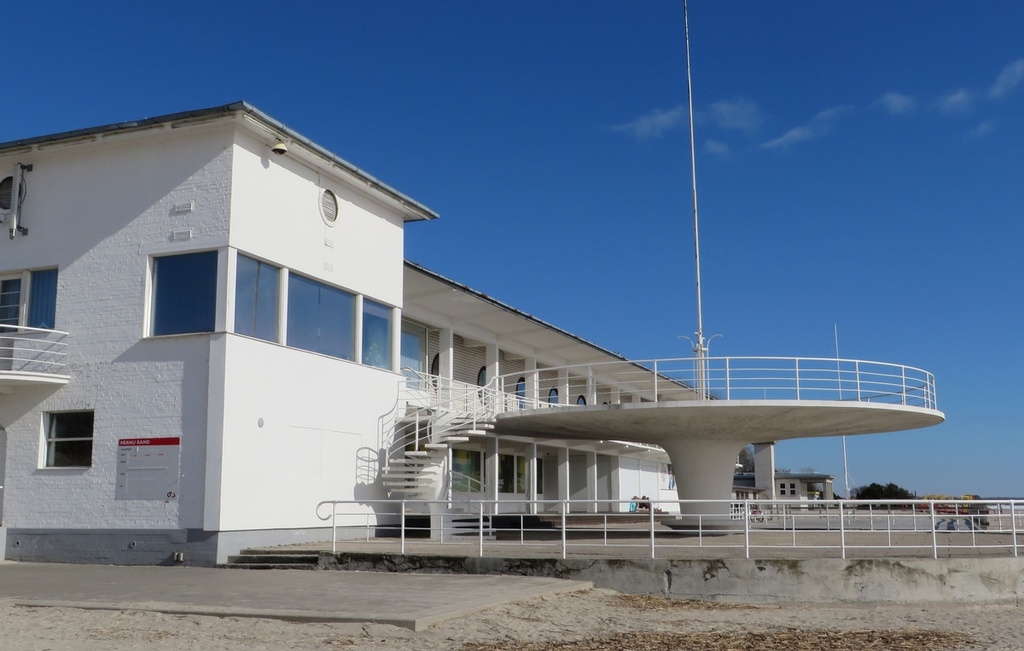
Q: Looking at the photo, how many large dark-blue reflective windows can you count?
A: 4